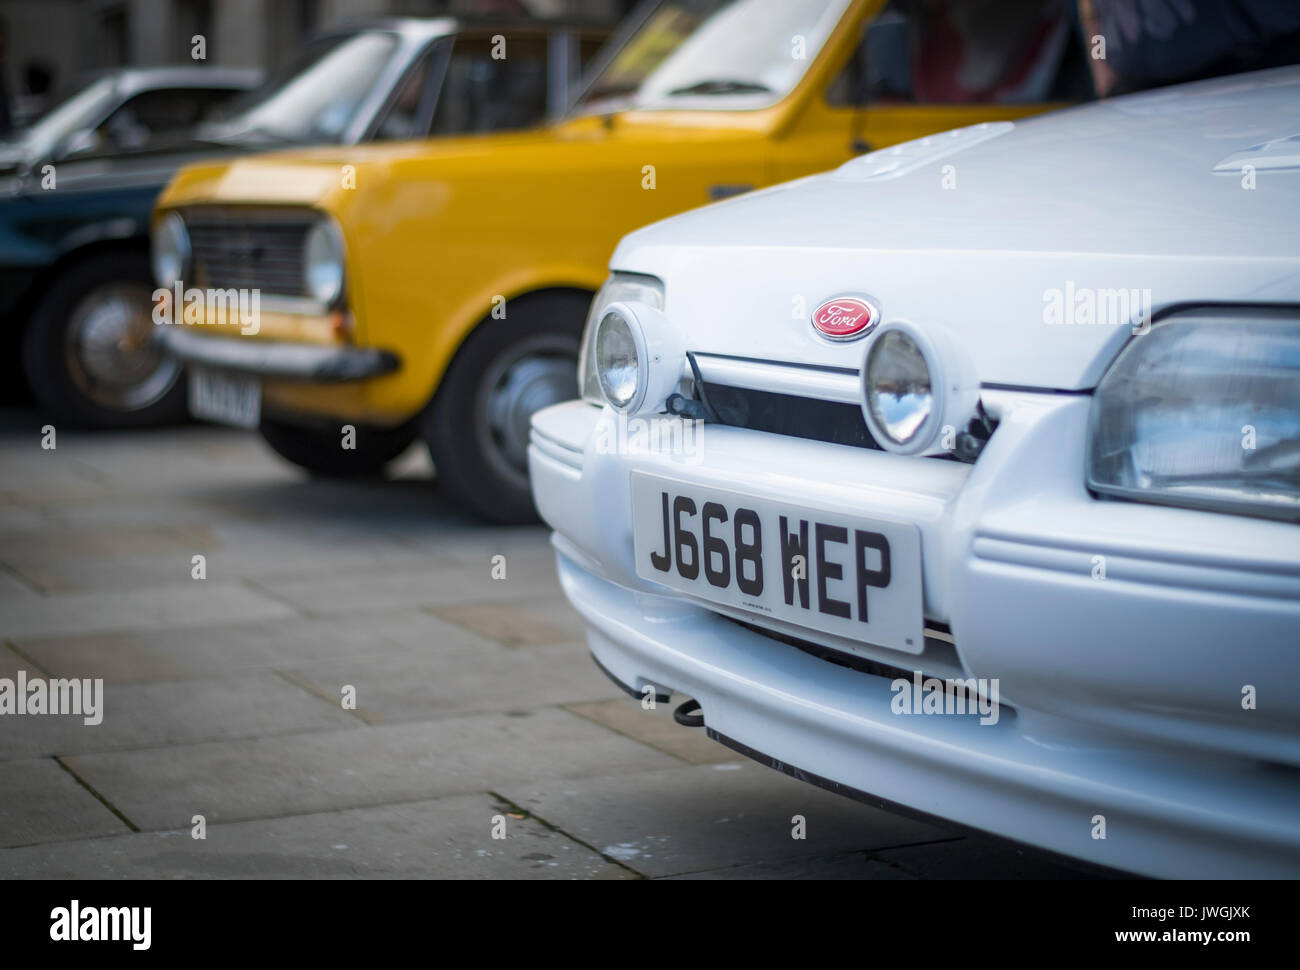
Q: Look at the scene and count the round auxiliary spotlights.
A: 2